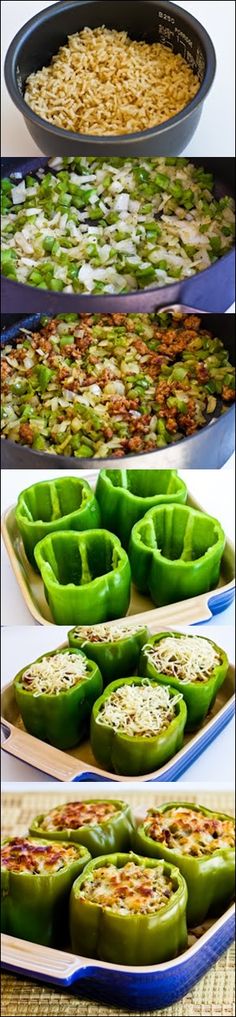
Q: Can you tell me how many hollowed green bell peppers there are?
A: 4